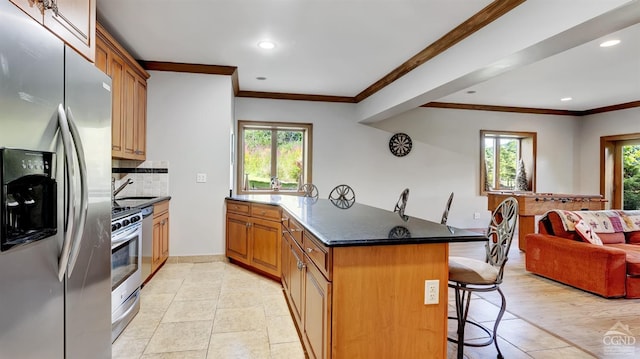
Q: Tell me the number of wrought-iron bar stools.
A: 5